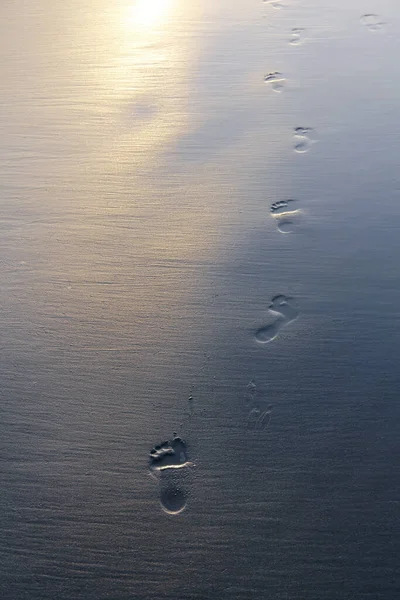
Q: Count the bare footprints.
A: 8